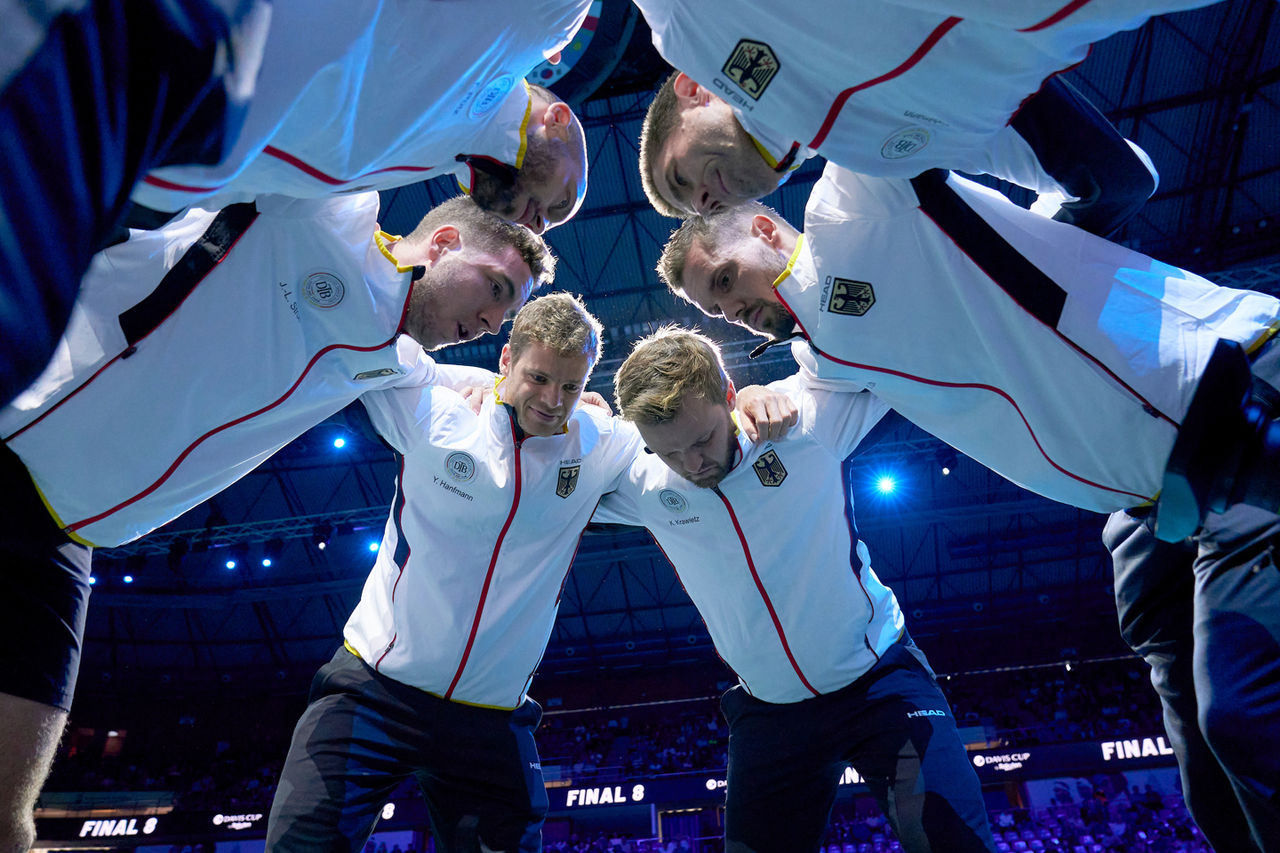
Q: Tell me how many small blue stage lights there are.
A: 7